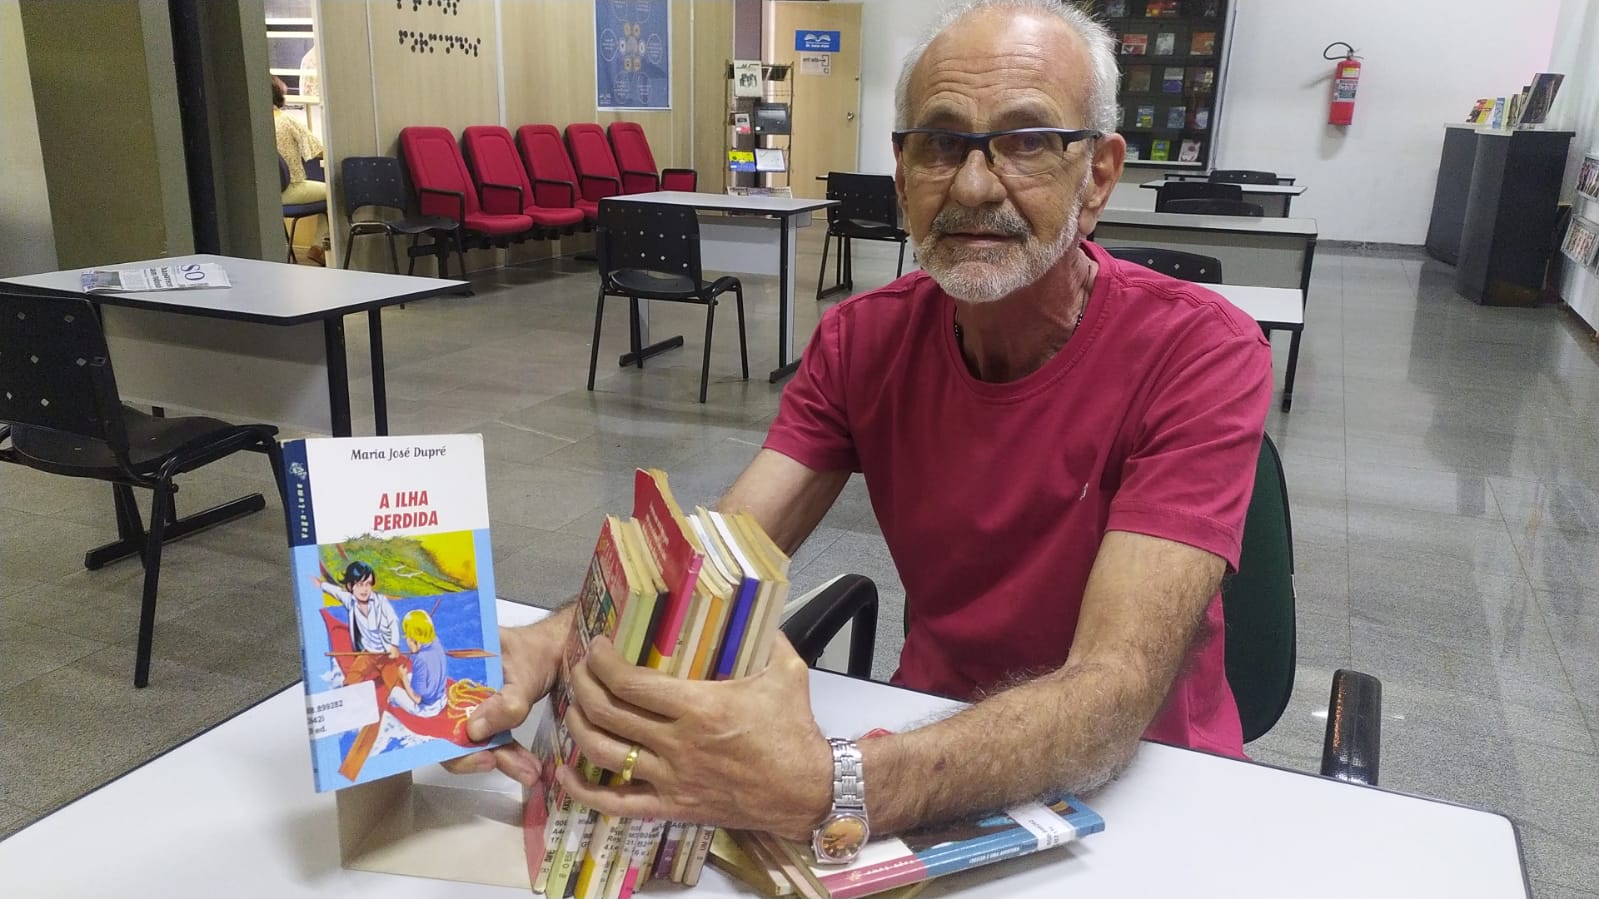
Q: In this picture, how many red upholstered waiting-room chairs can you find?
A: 5